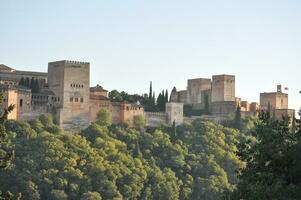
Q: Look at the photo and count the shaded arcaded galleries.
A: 1